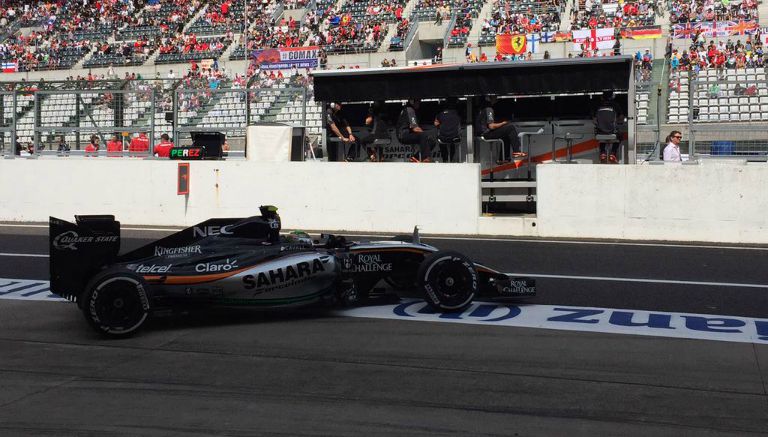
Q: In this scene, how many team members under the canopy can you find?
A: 6